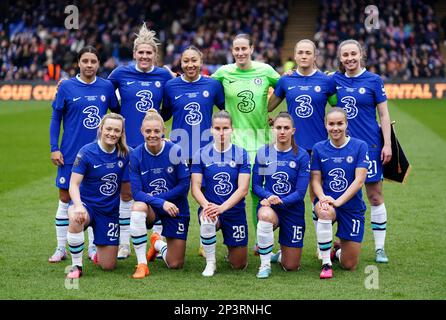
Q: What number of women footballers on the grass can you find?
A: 11